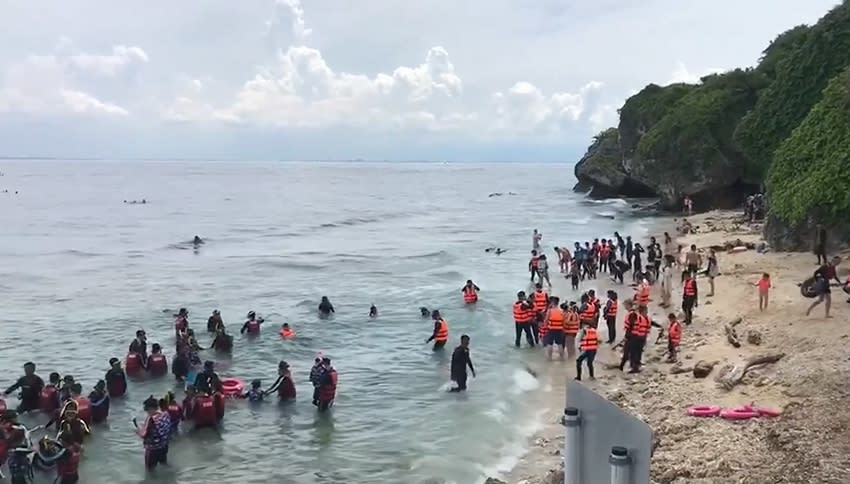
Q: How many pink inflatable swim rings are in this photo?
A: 4